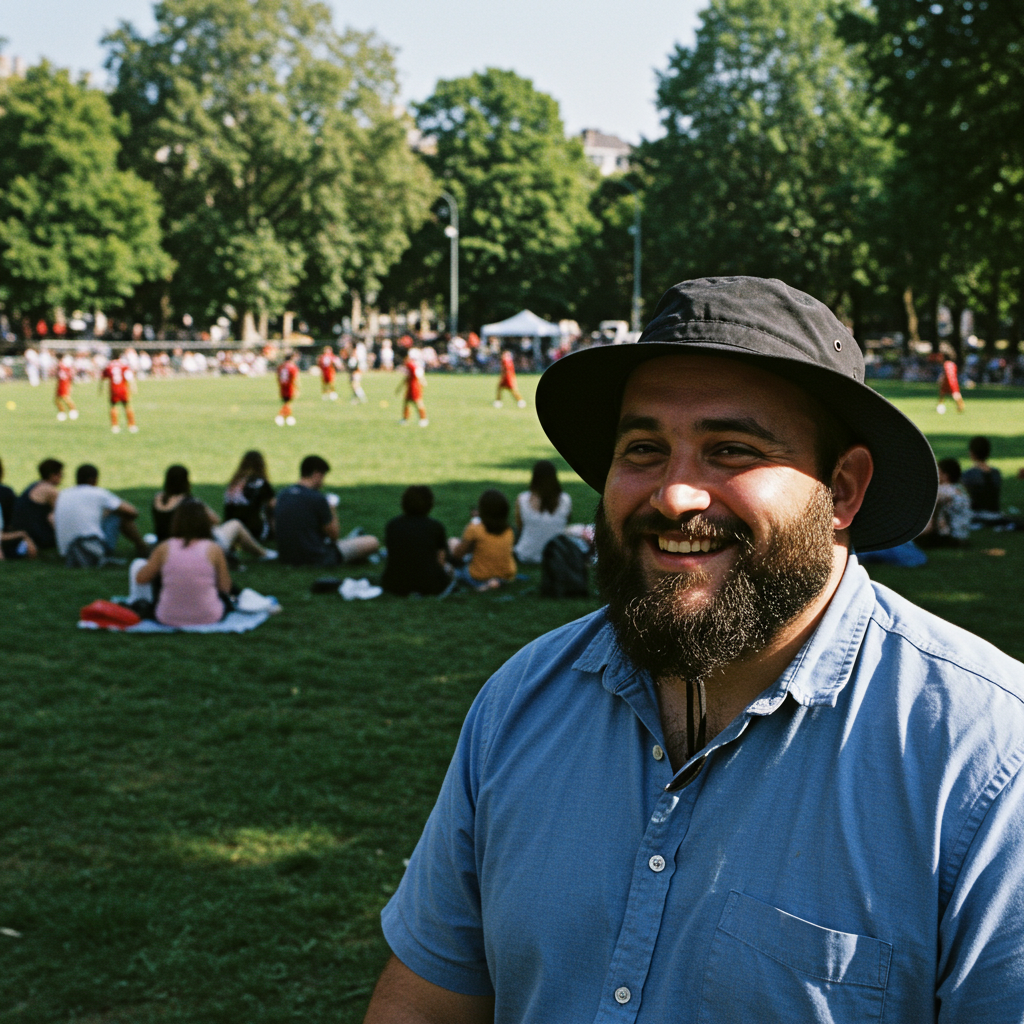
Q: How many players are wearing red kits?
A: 7